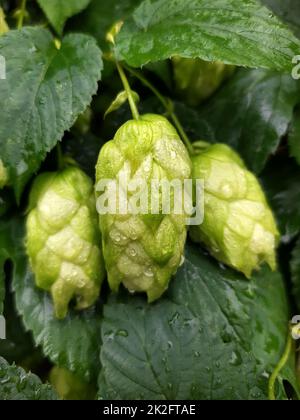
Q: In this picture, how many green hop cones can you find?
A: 3